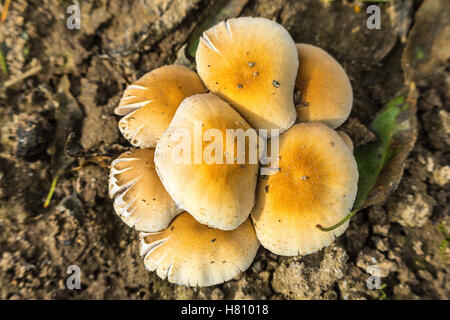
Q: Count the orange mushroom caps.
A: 7